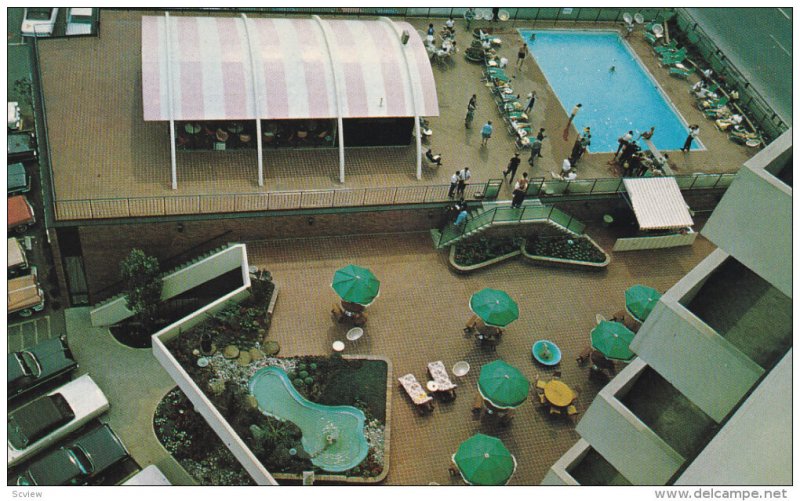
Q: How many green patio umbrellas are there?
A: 6